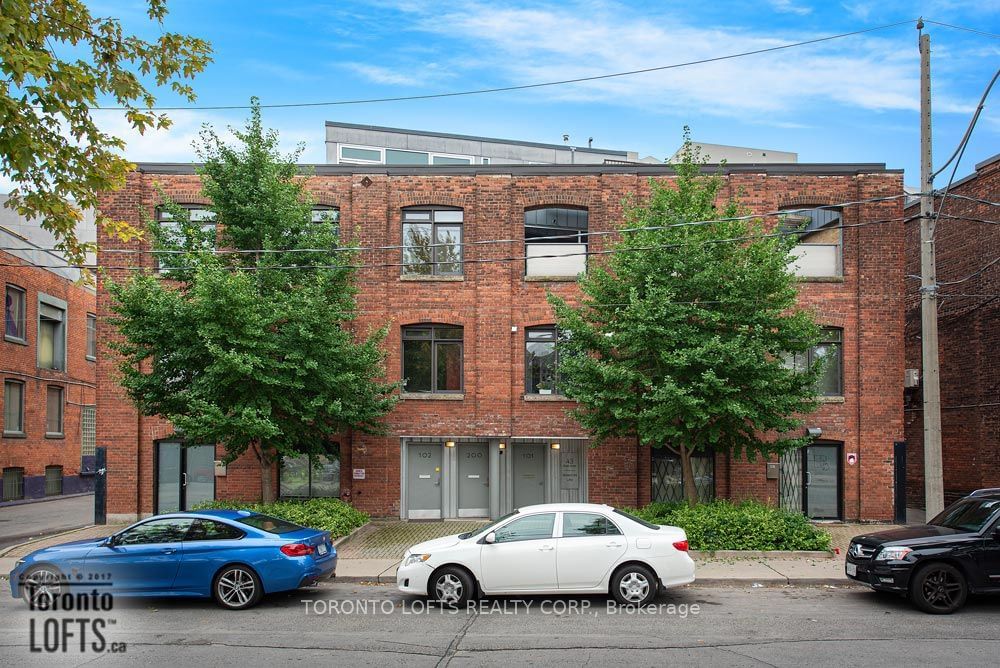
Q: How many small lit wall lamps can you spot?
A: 3